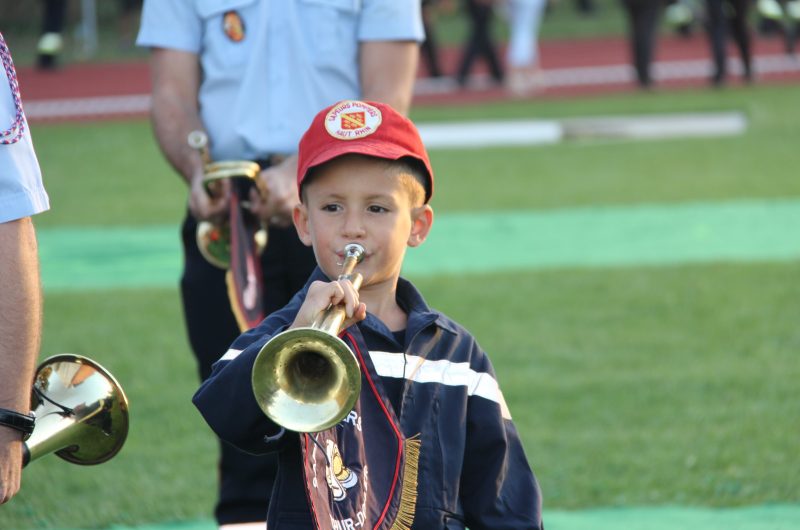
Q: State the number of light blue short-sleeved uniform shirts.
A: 2